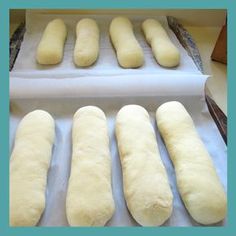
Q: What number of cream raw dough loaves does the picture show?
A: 8